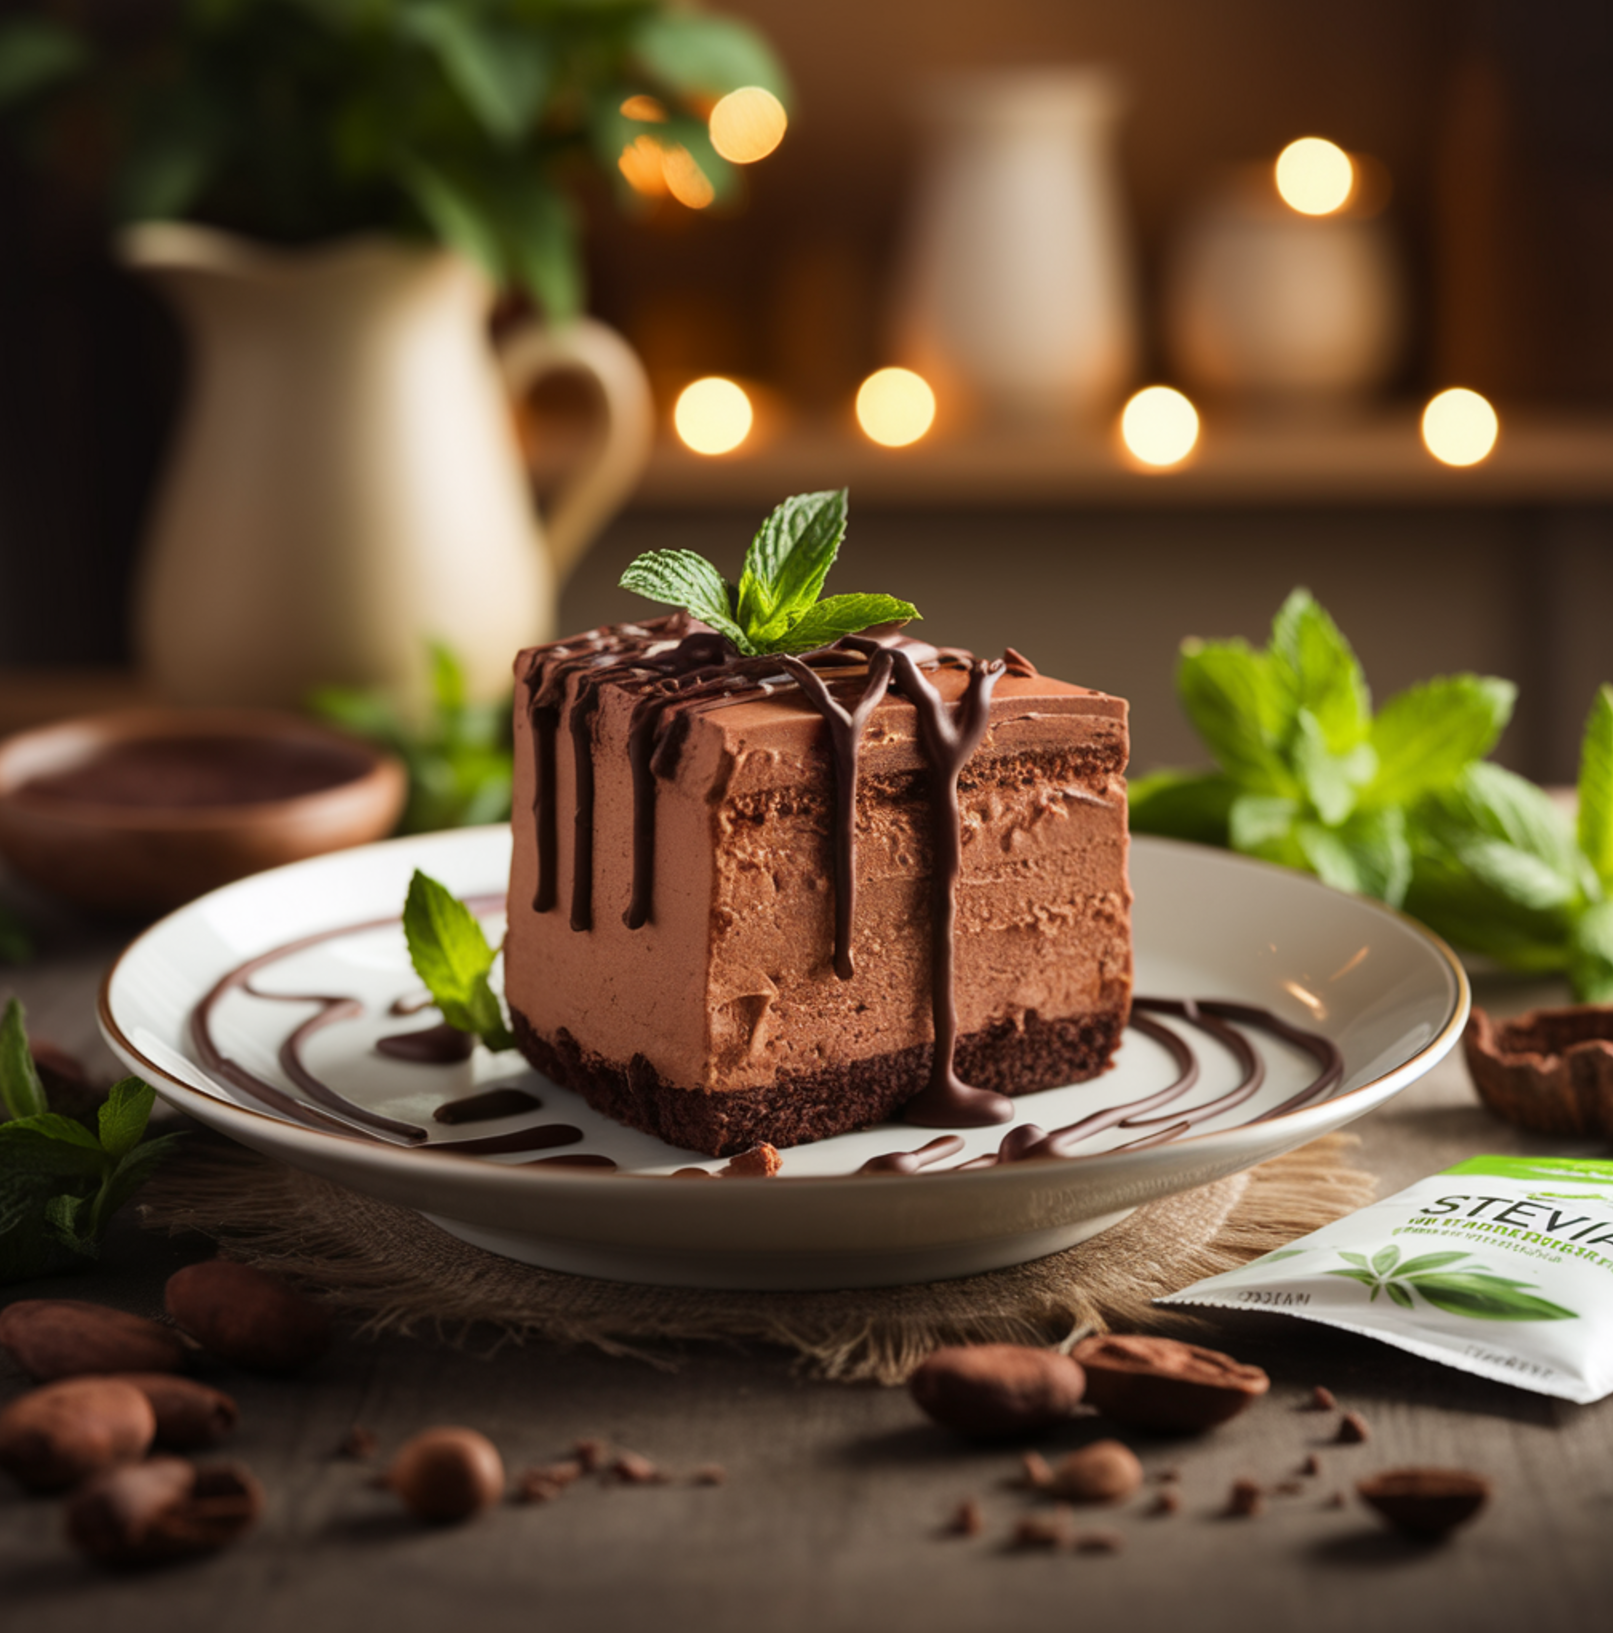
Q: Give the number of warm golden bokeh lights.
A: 6